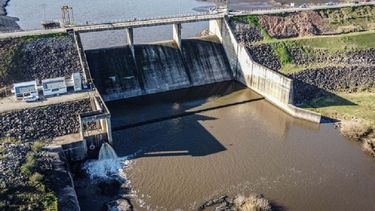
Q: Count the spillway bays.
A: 3